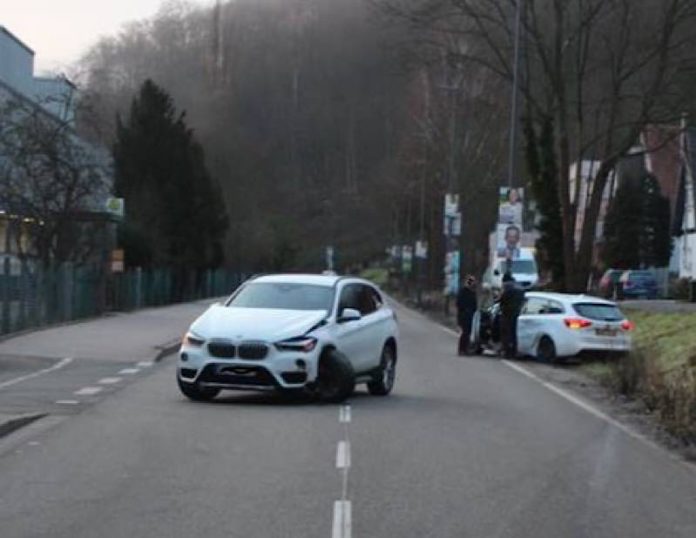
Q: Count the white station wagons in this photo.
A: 1